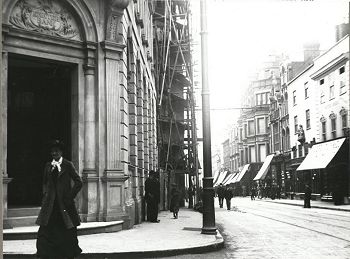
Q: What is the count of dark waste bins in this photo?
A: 0